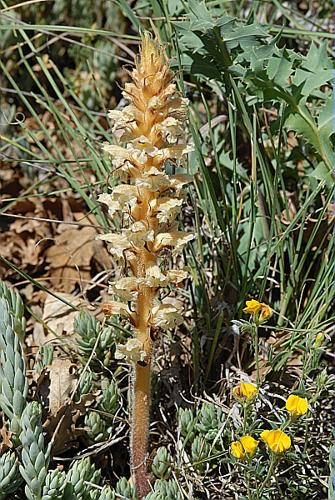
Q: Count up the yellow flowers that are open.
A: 5